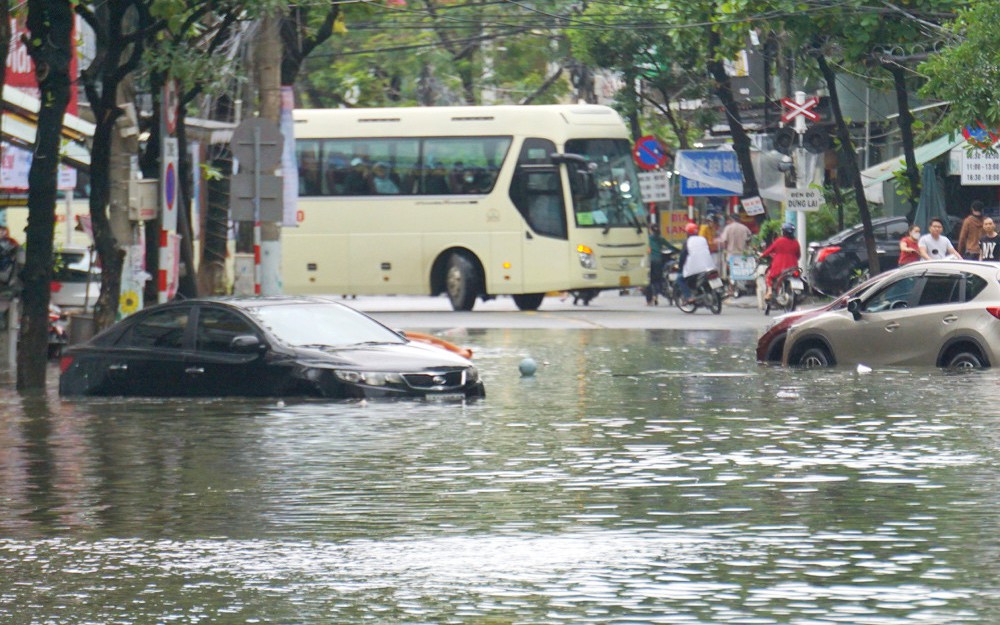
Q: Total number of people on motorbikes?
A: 2